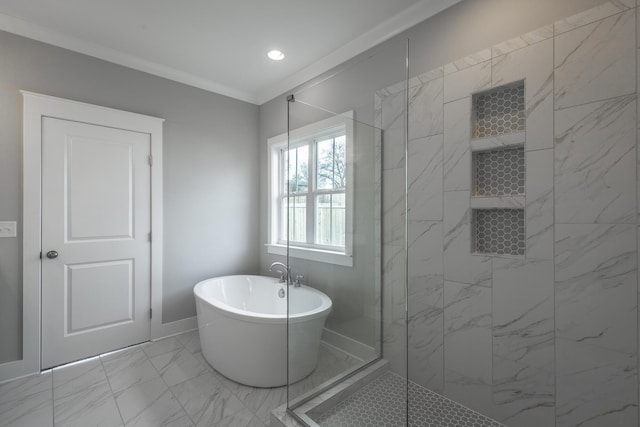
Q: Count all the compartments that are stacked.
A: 3